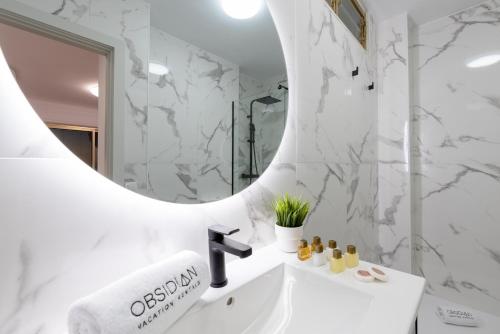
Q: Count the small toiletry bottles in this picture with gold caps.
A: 6